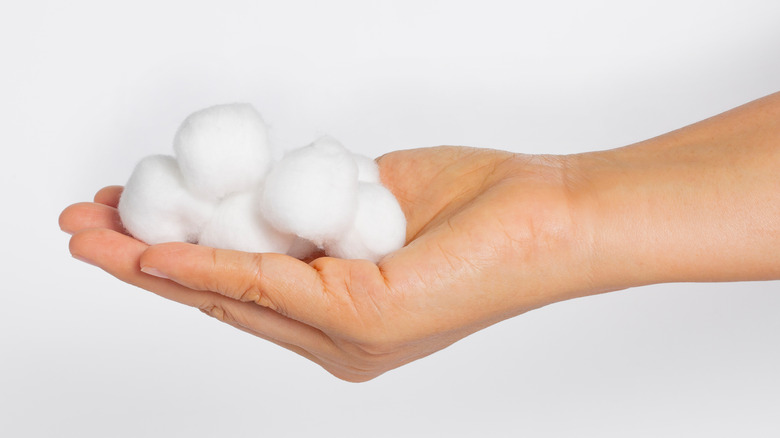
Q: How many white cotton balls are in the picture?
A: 6